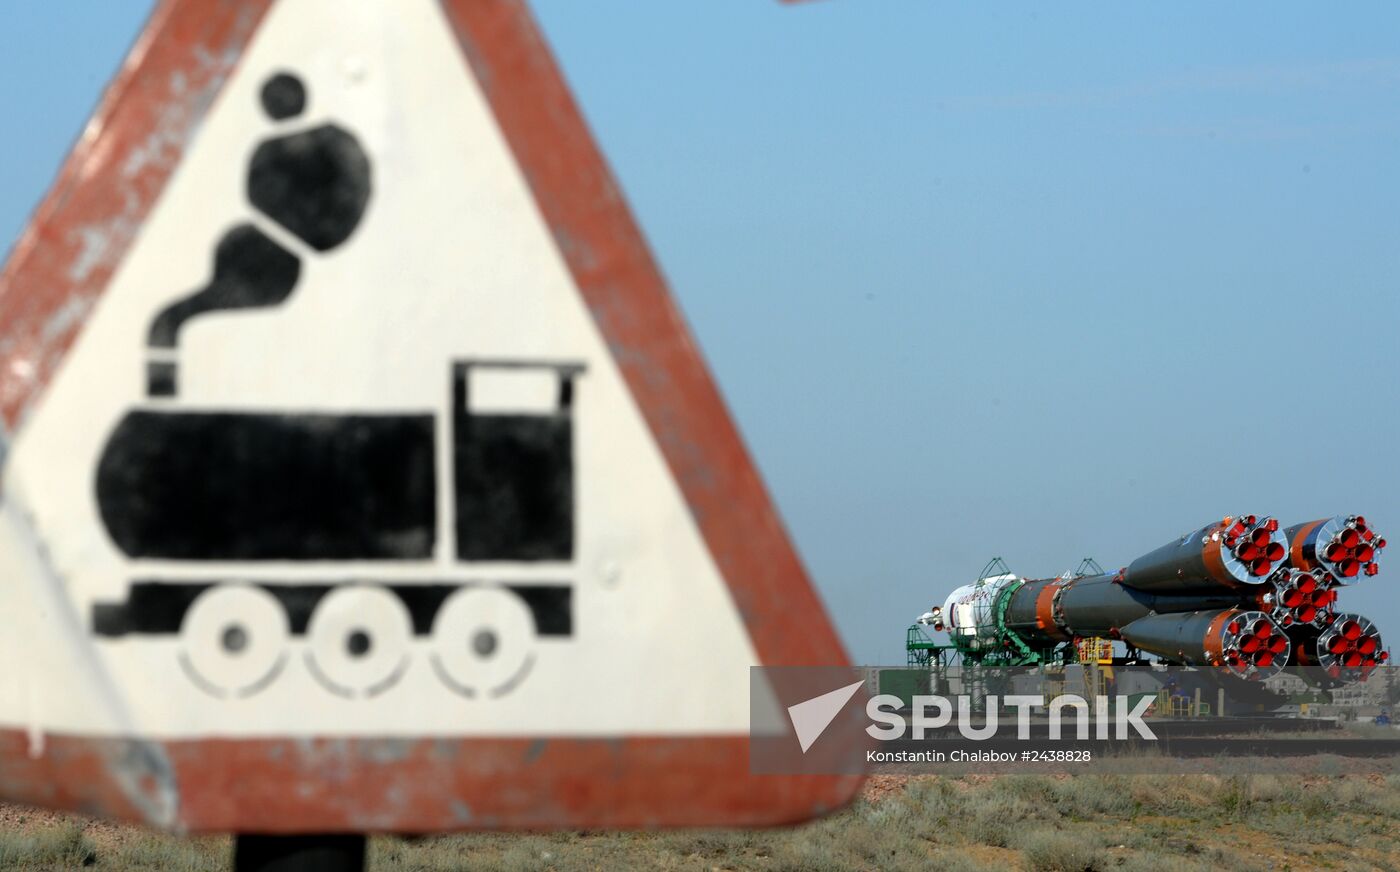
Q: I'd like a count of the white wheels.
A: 3